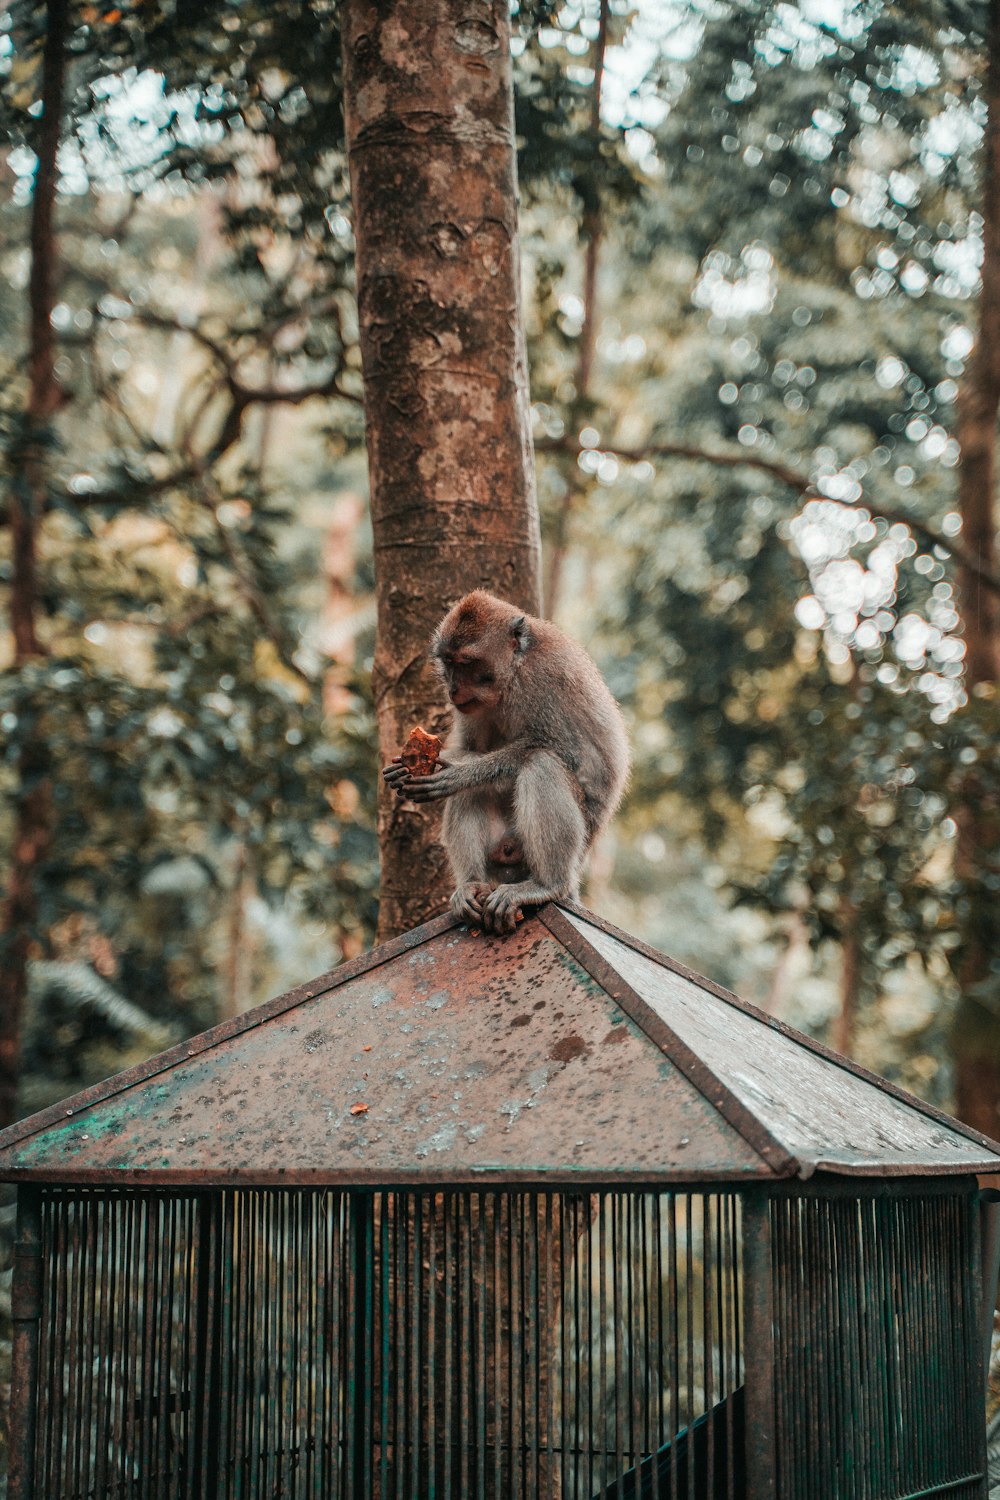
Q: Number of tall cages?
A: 1